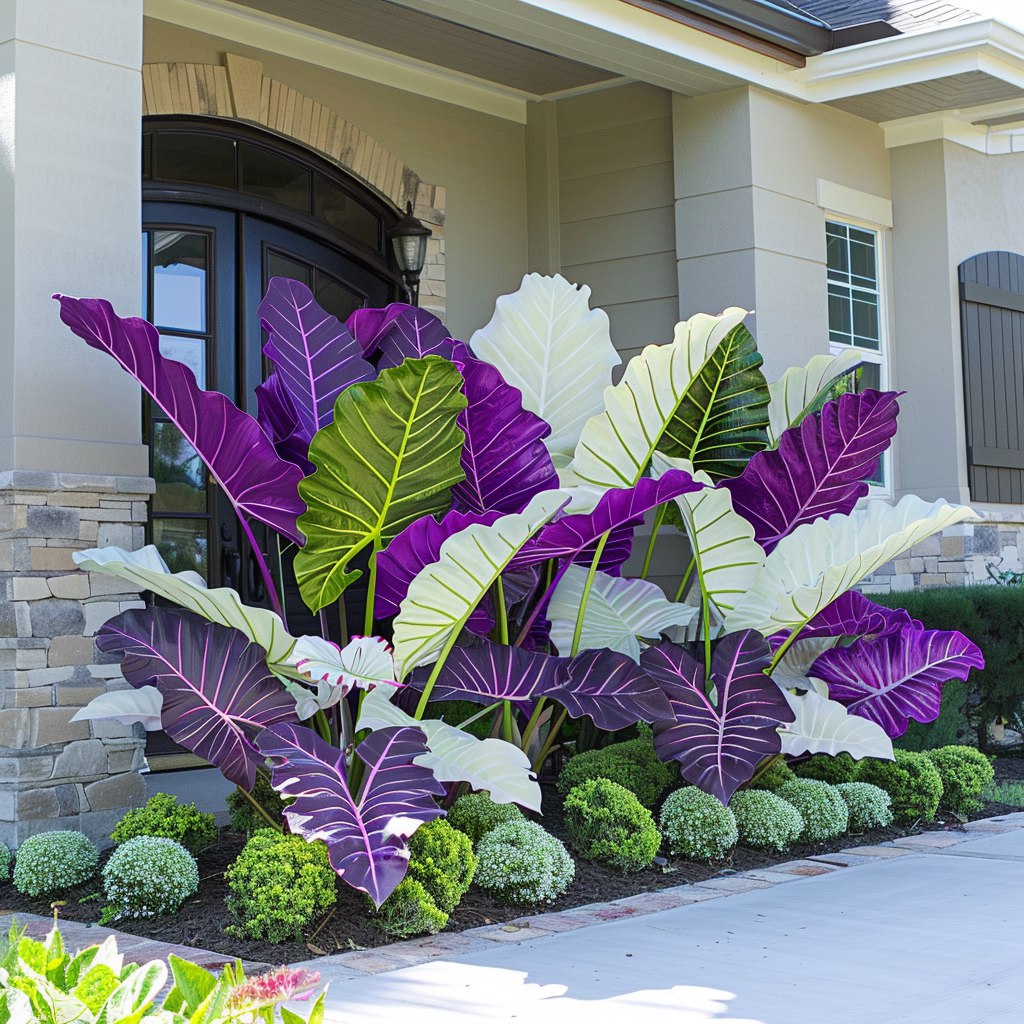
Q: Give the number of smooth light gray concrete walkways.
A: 1